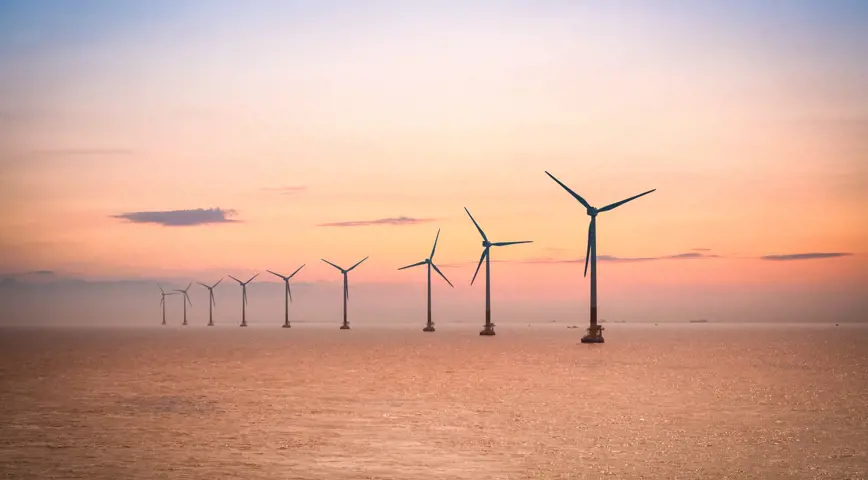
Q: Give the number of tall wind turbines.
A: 9